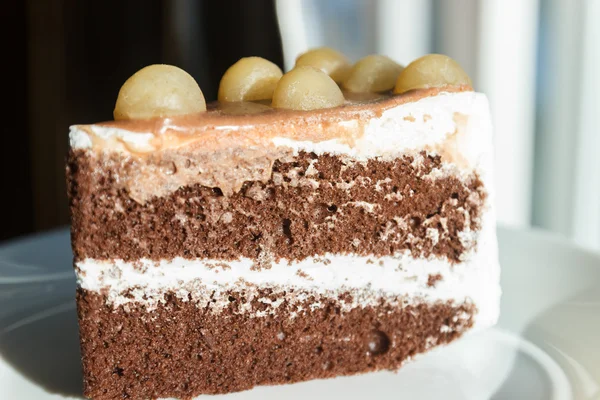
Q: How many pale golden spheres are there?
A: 6